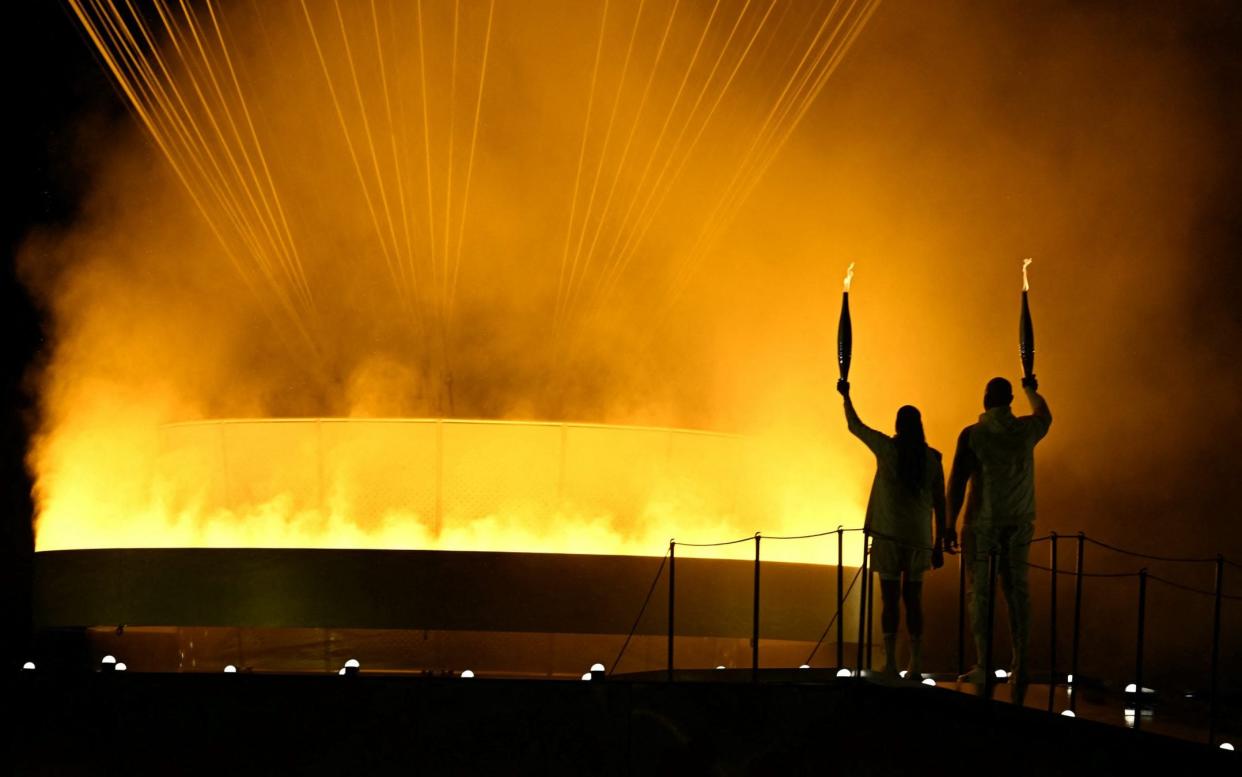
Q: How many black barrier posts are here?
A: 11